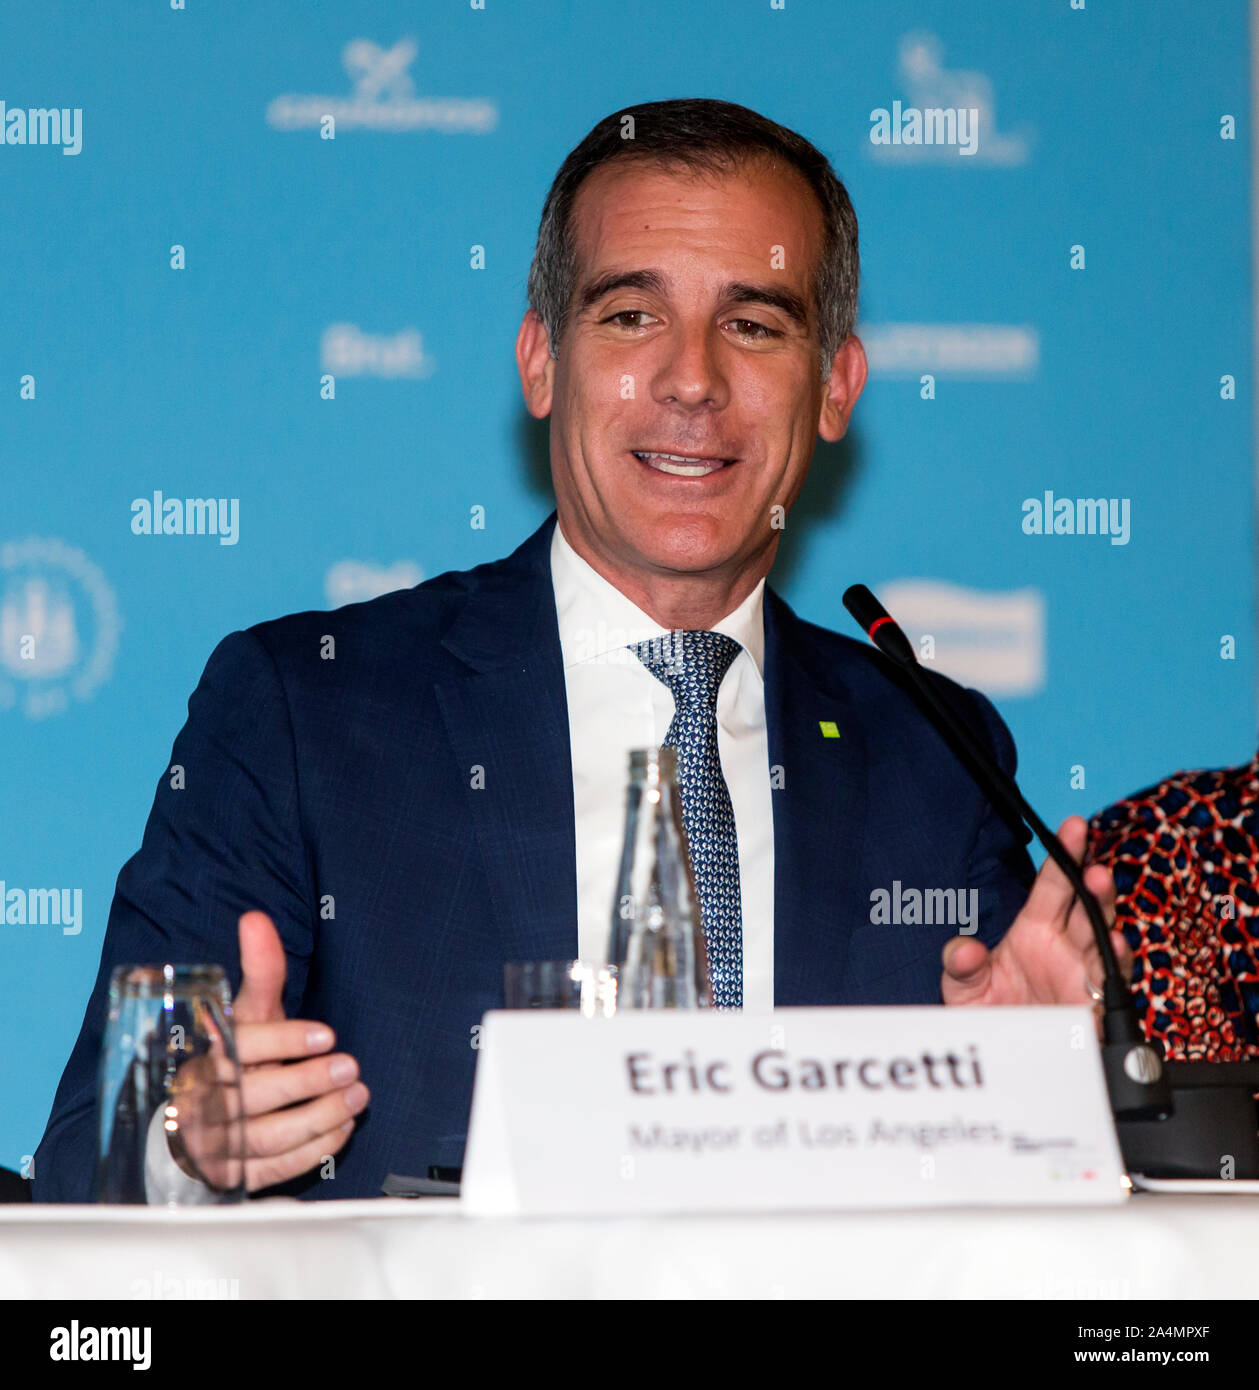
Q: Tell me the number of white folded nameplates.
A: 1